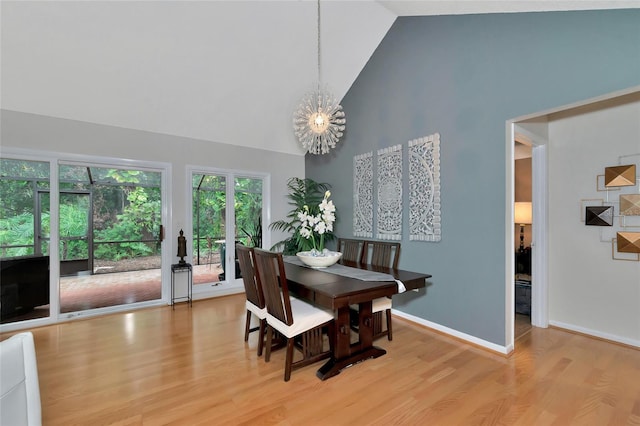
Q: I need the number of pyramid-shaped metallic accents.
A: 4